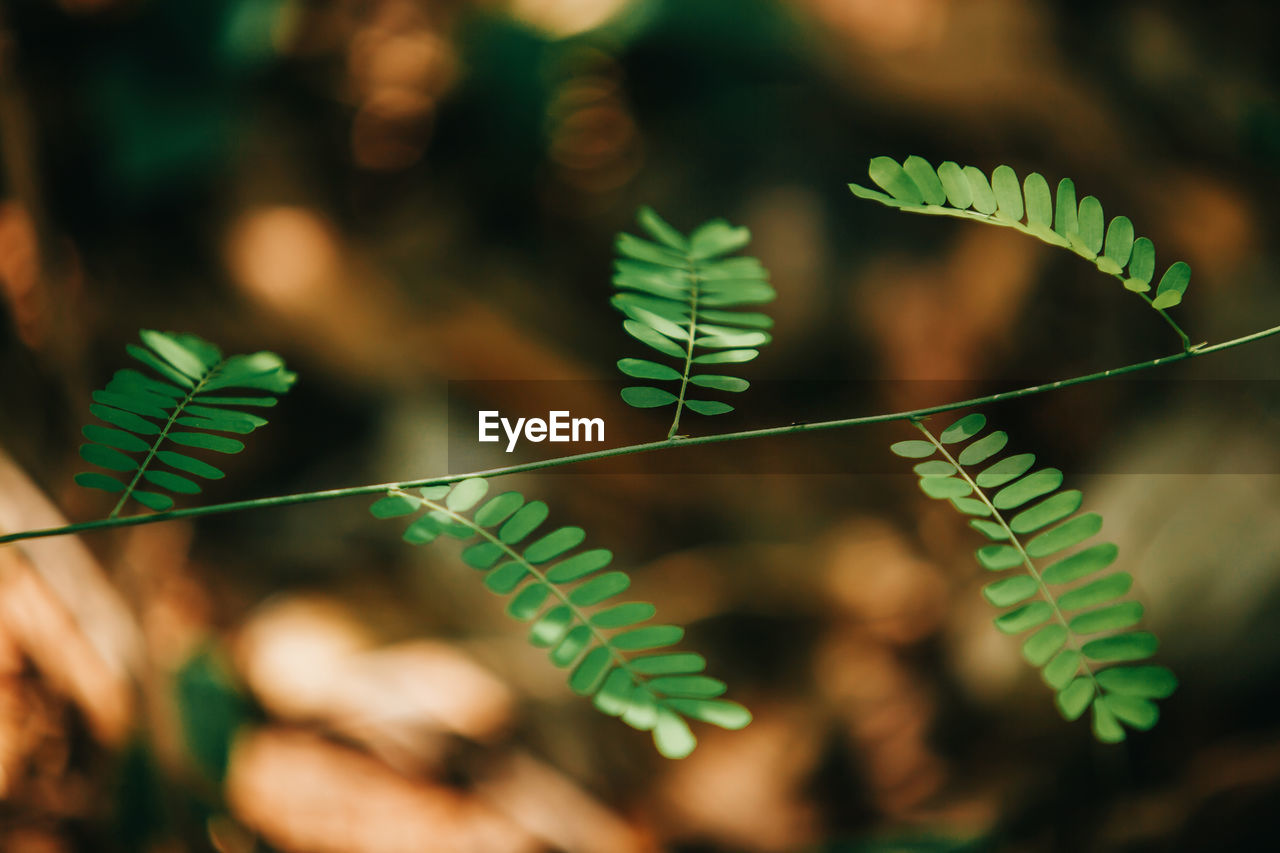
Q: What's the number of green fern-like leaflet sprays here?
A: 5